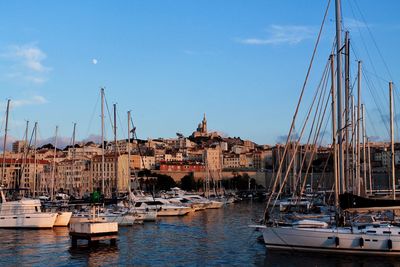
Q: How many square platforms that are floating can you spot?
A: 1